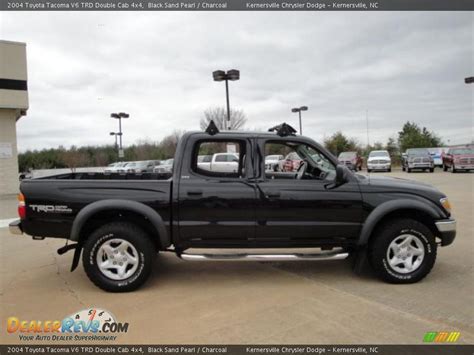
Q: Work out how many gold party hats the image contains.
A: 0